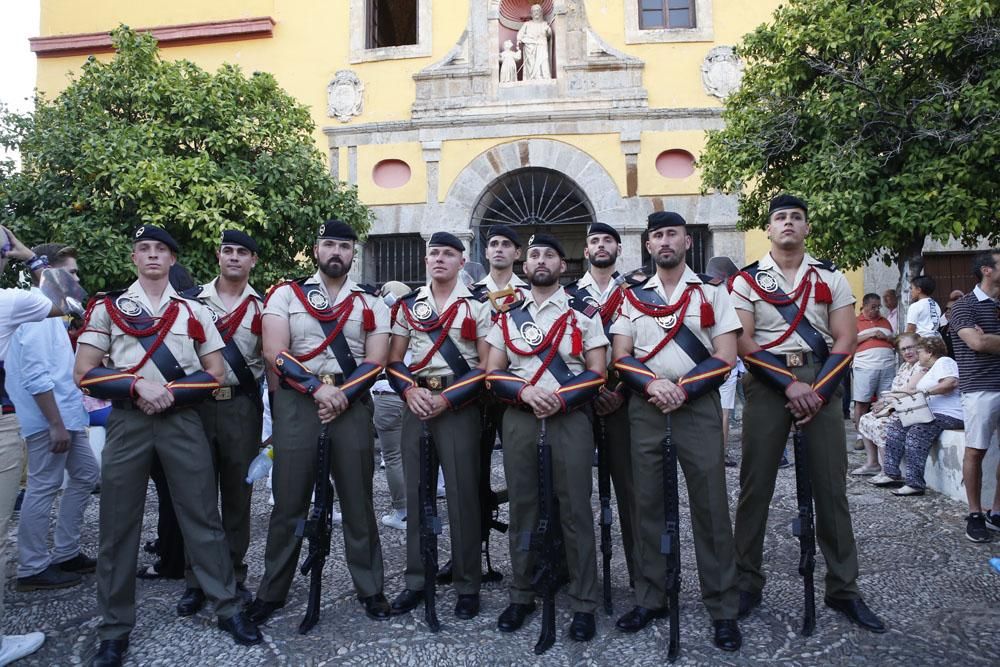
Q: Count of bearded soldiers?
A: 4